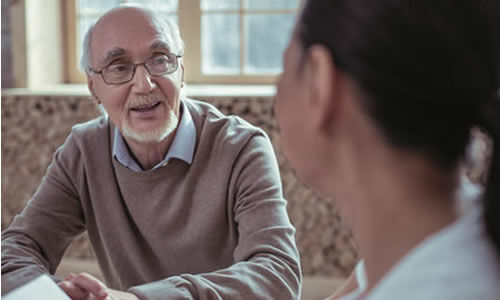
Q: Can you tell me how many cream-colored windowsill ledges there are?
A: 1